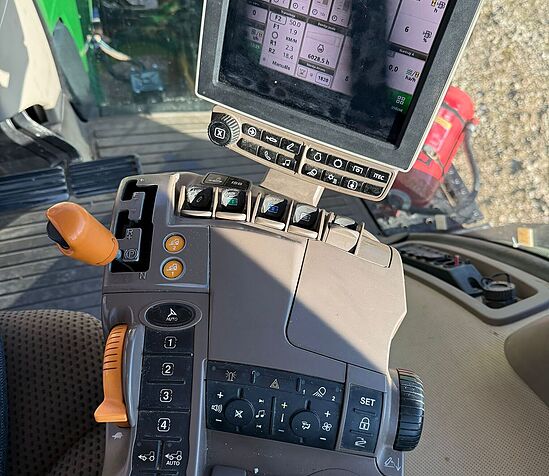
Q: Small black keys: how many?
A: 14